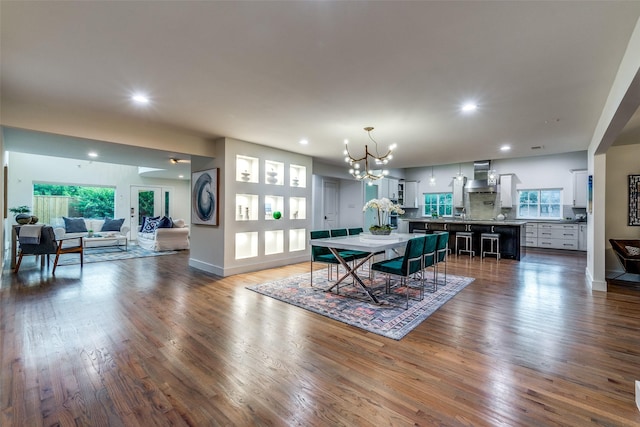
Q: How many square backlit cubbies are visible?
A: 9